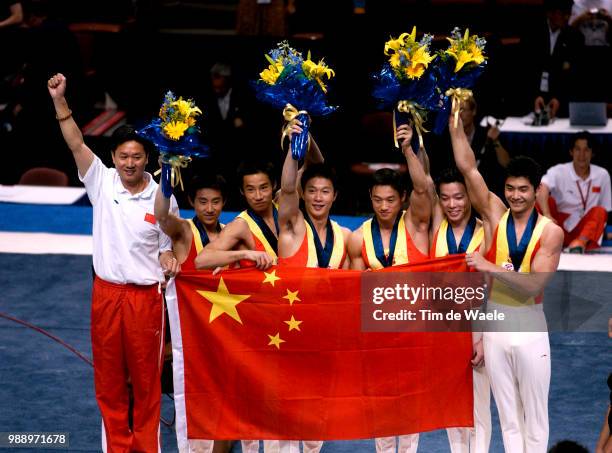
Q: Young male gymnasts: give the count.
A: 6